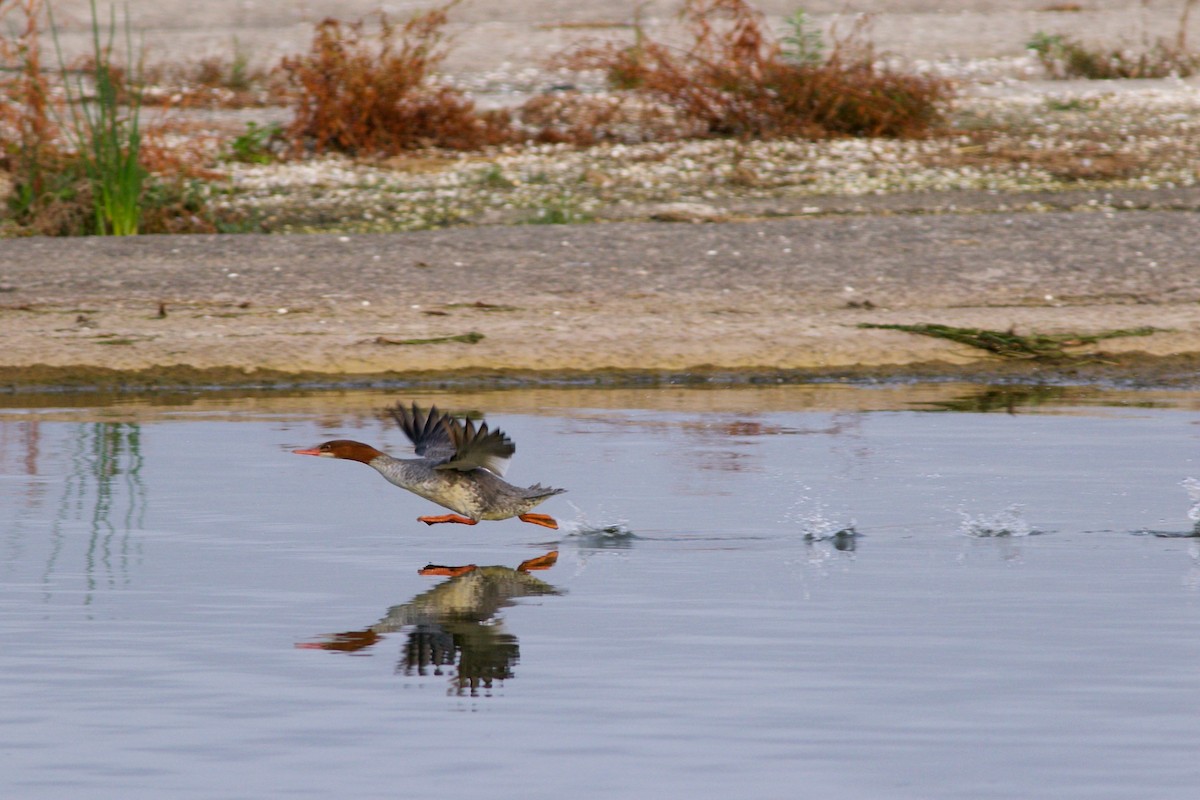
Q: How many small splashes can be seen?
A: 4